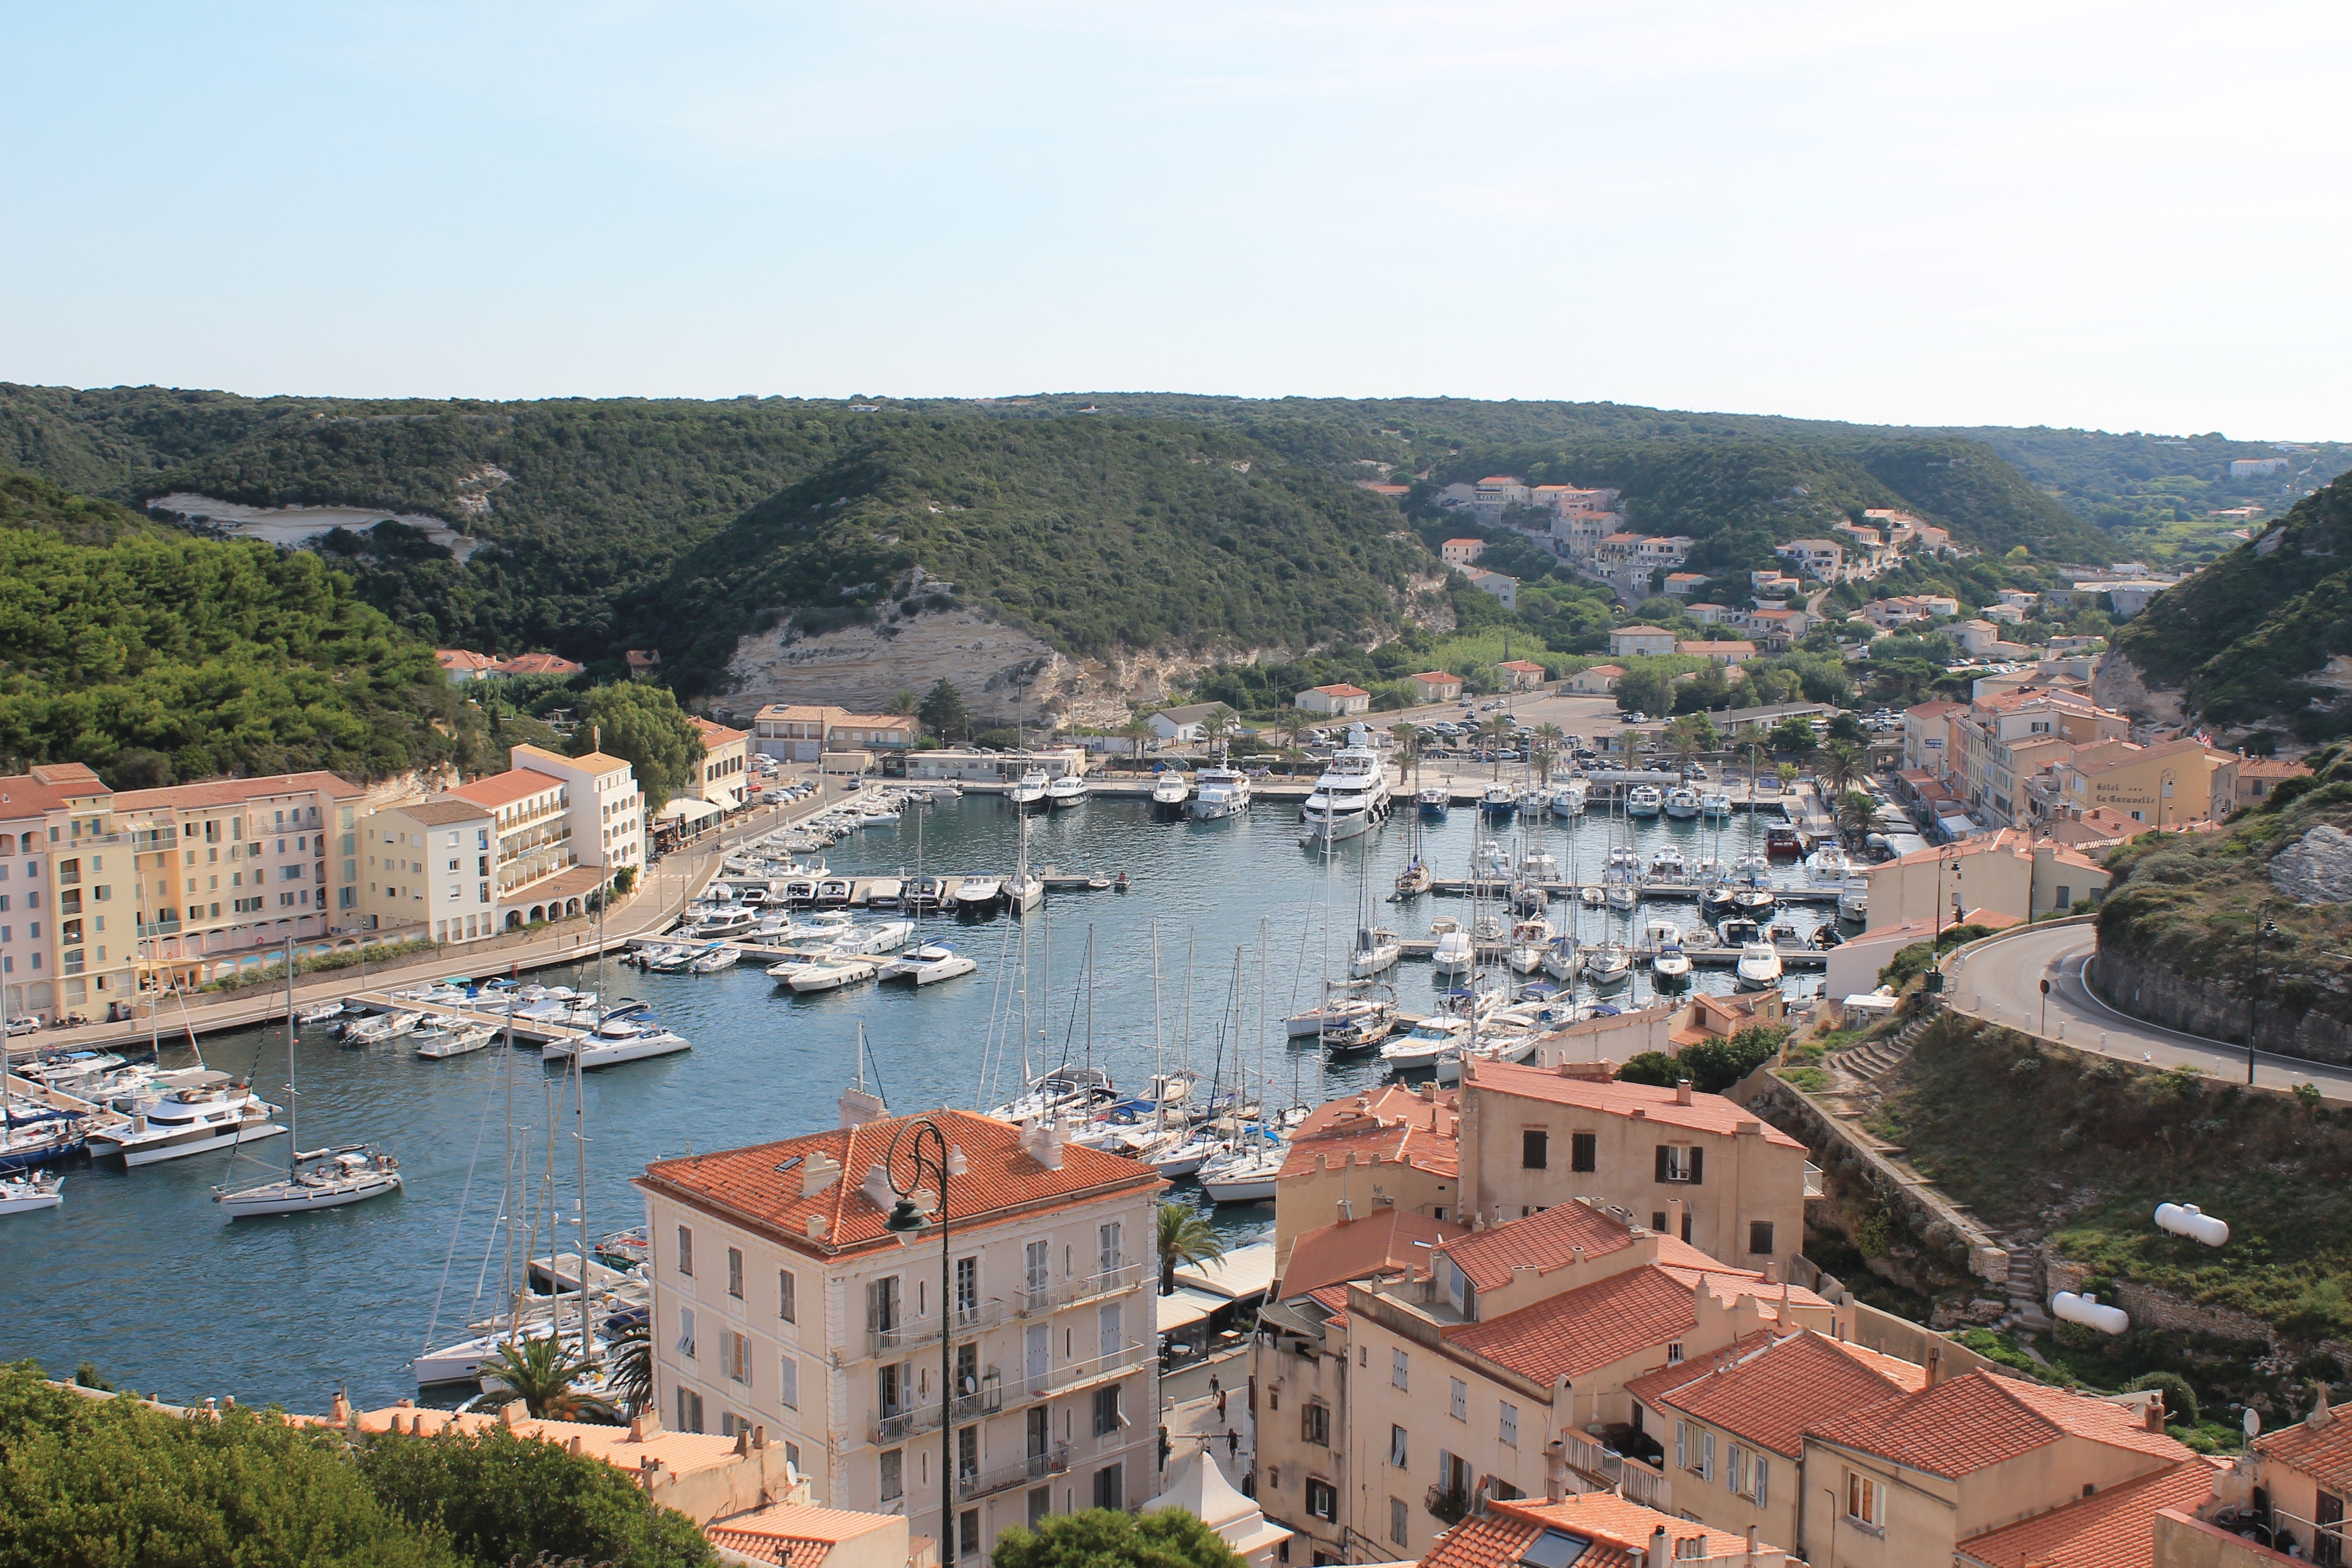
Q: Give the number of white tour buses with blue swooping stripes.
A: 0